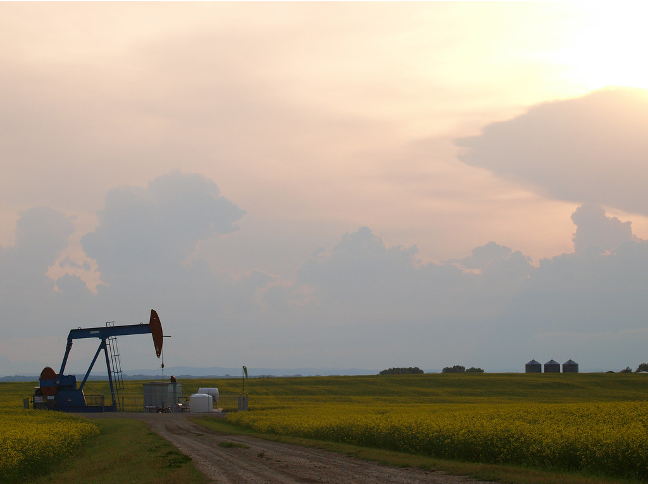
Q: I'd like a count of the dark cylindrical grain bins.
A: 3